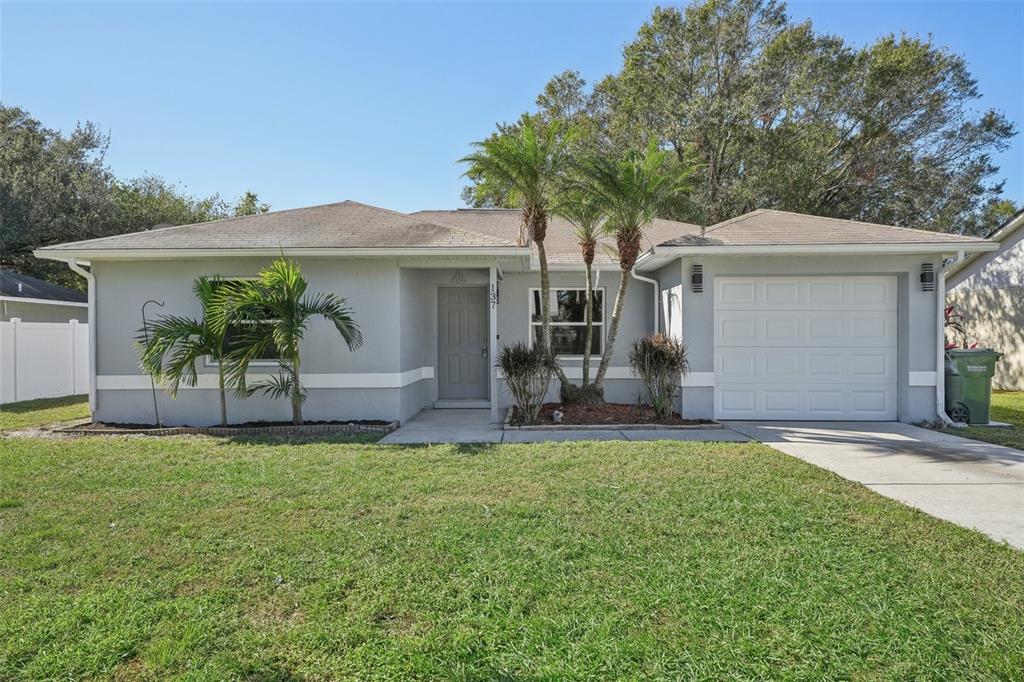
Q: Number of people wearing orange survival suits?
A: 0